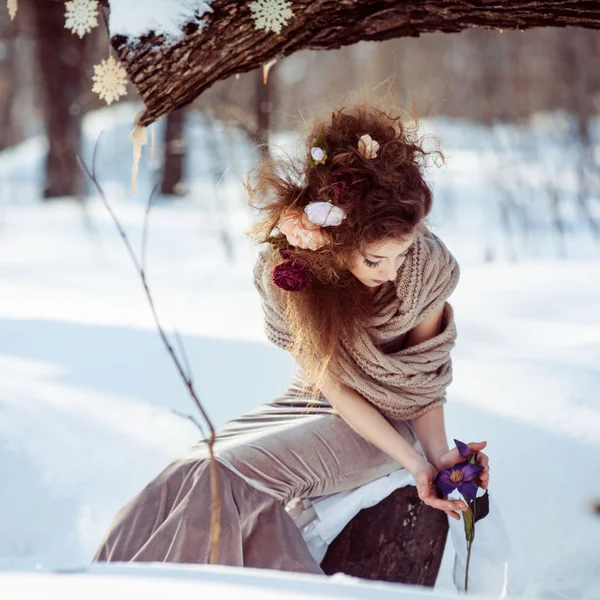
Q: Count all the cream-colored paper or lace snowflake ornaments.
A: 3